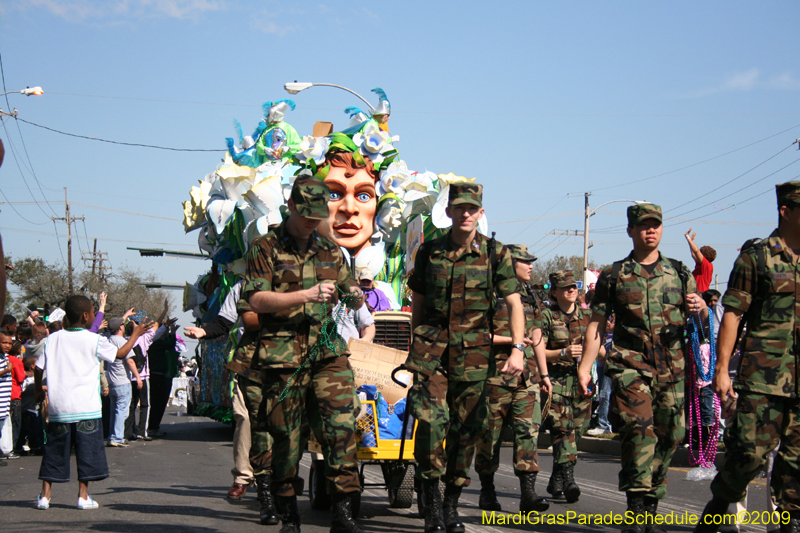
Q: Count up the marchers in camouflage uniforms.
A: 7